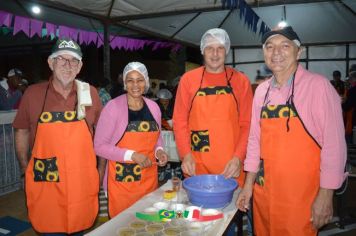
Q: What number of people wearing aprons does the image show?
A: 4